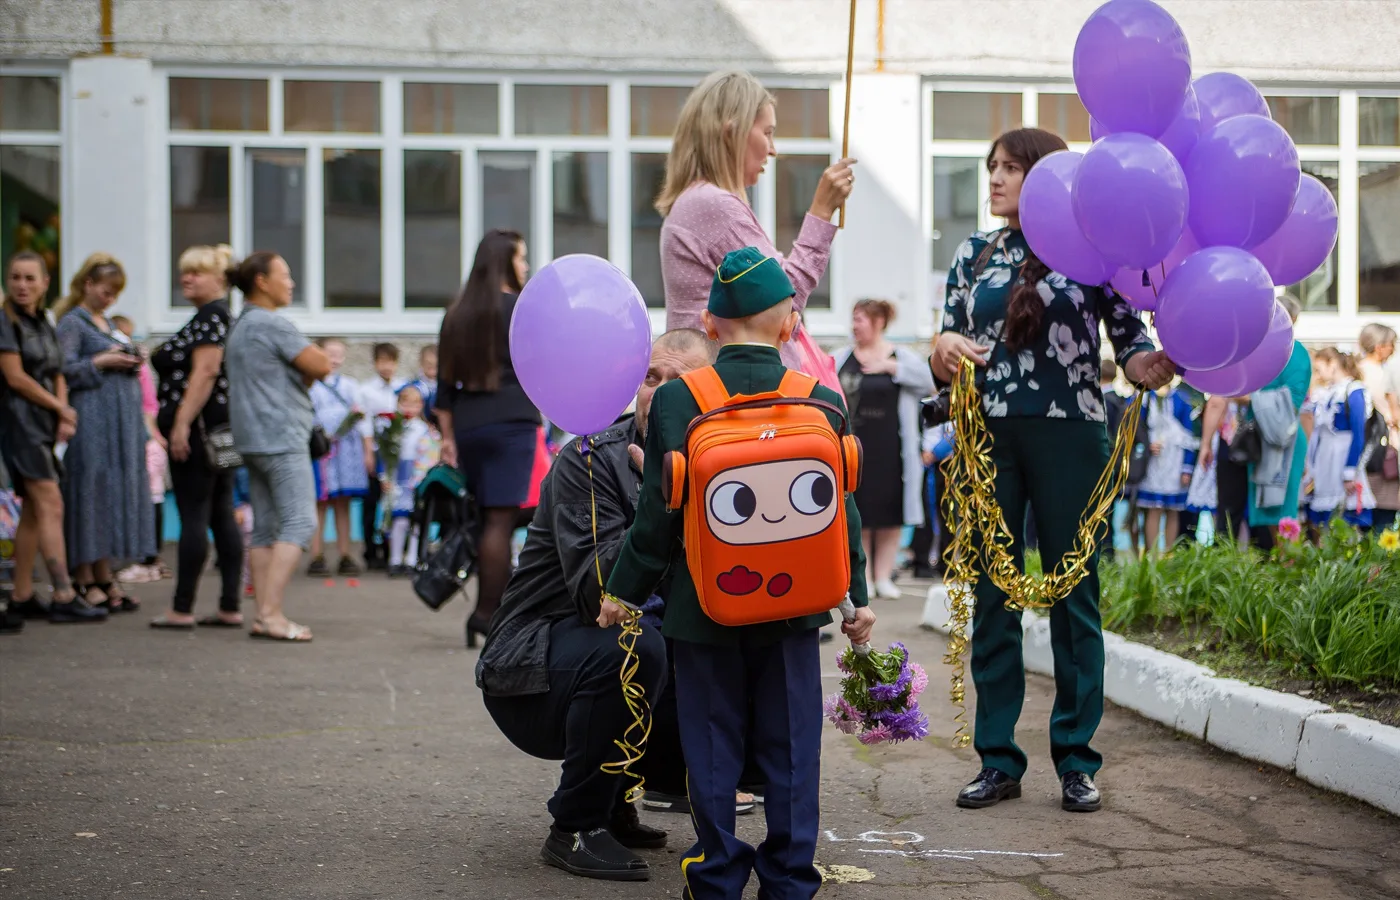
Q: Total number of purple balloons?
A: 11